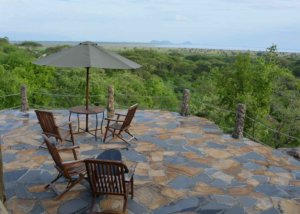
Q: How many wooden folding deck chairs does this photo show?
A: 4